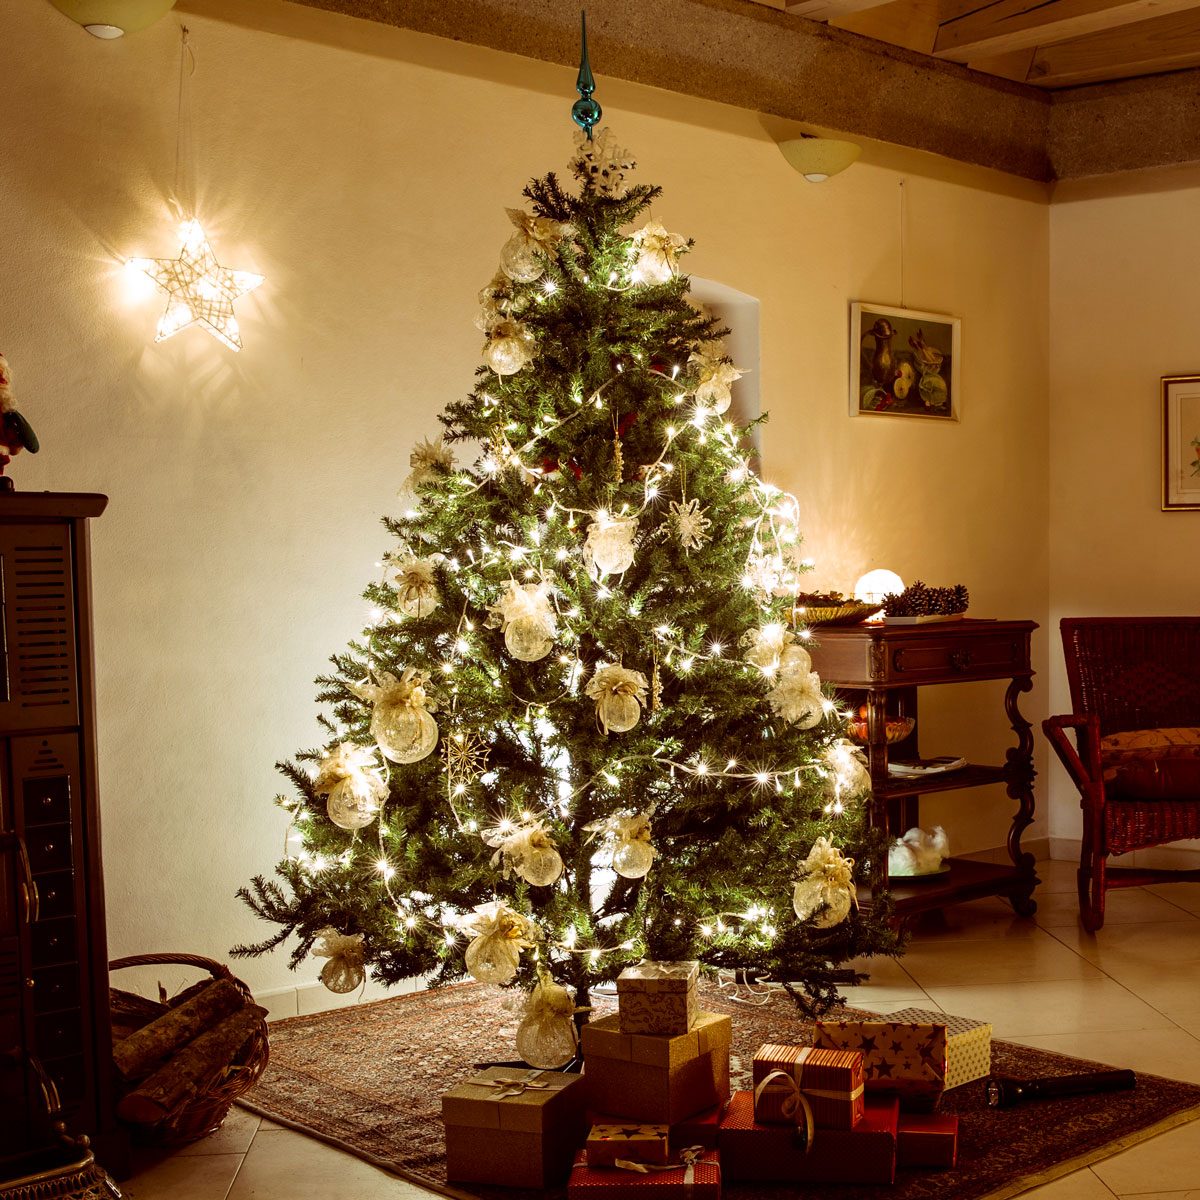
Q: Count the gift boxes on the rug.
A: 11